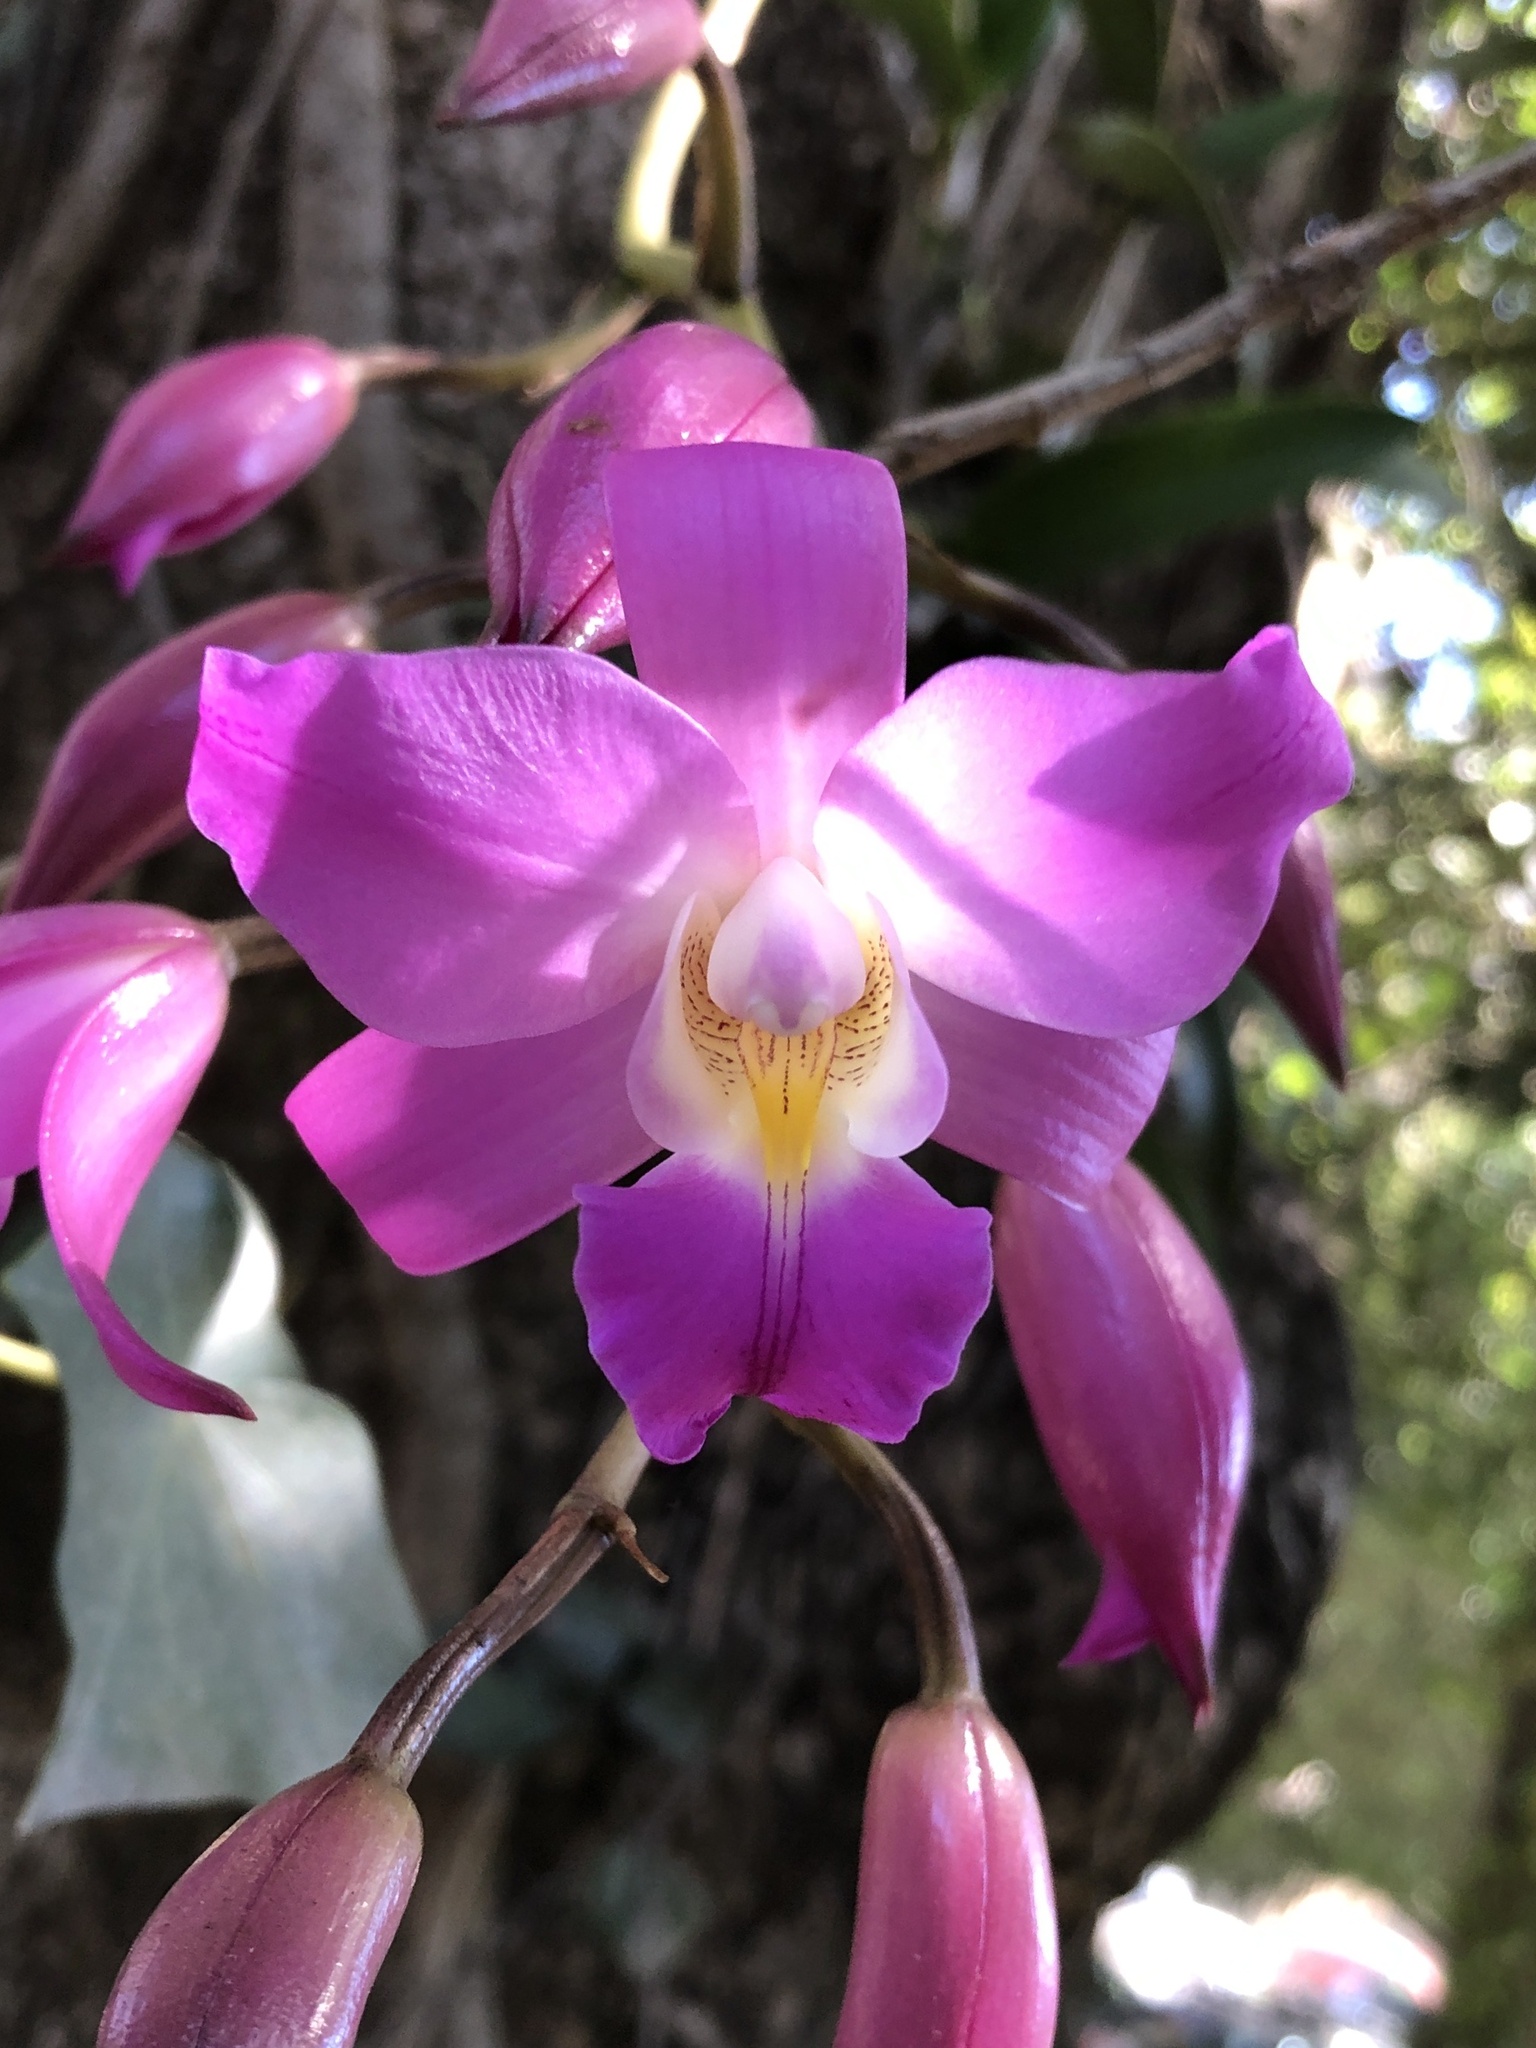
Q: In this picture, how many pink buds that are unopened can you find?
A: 8